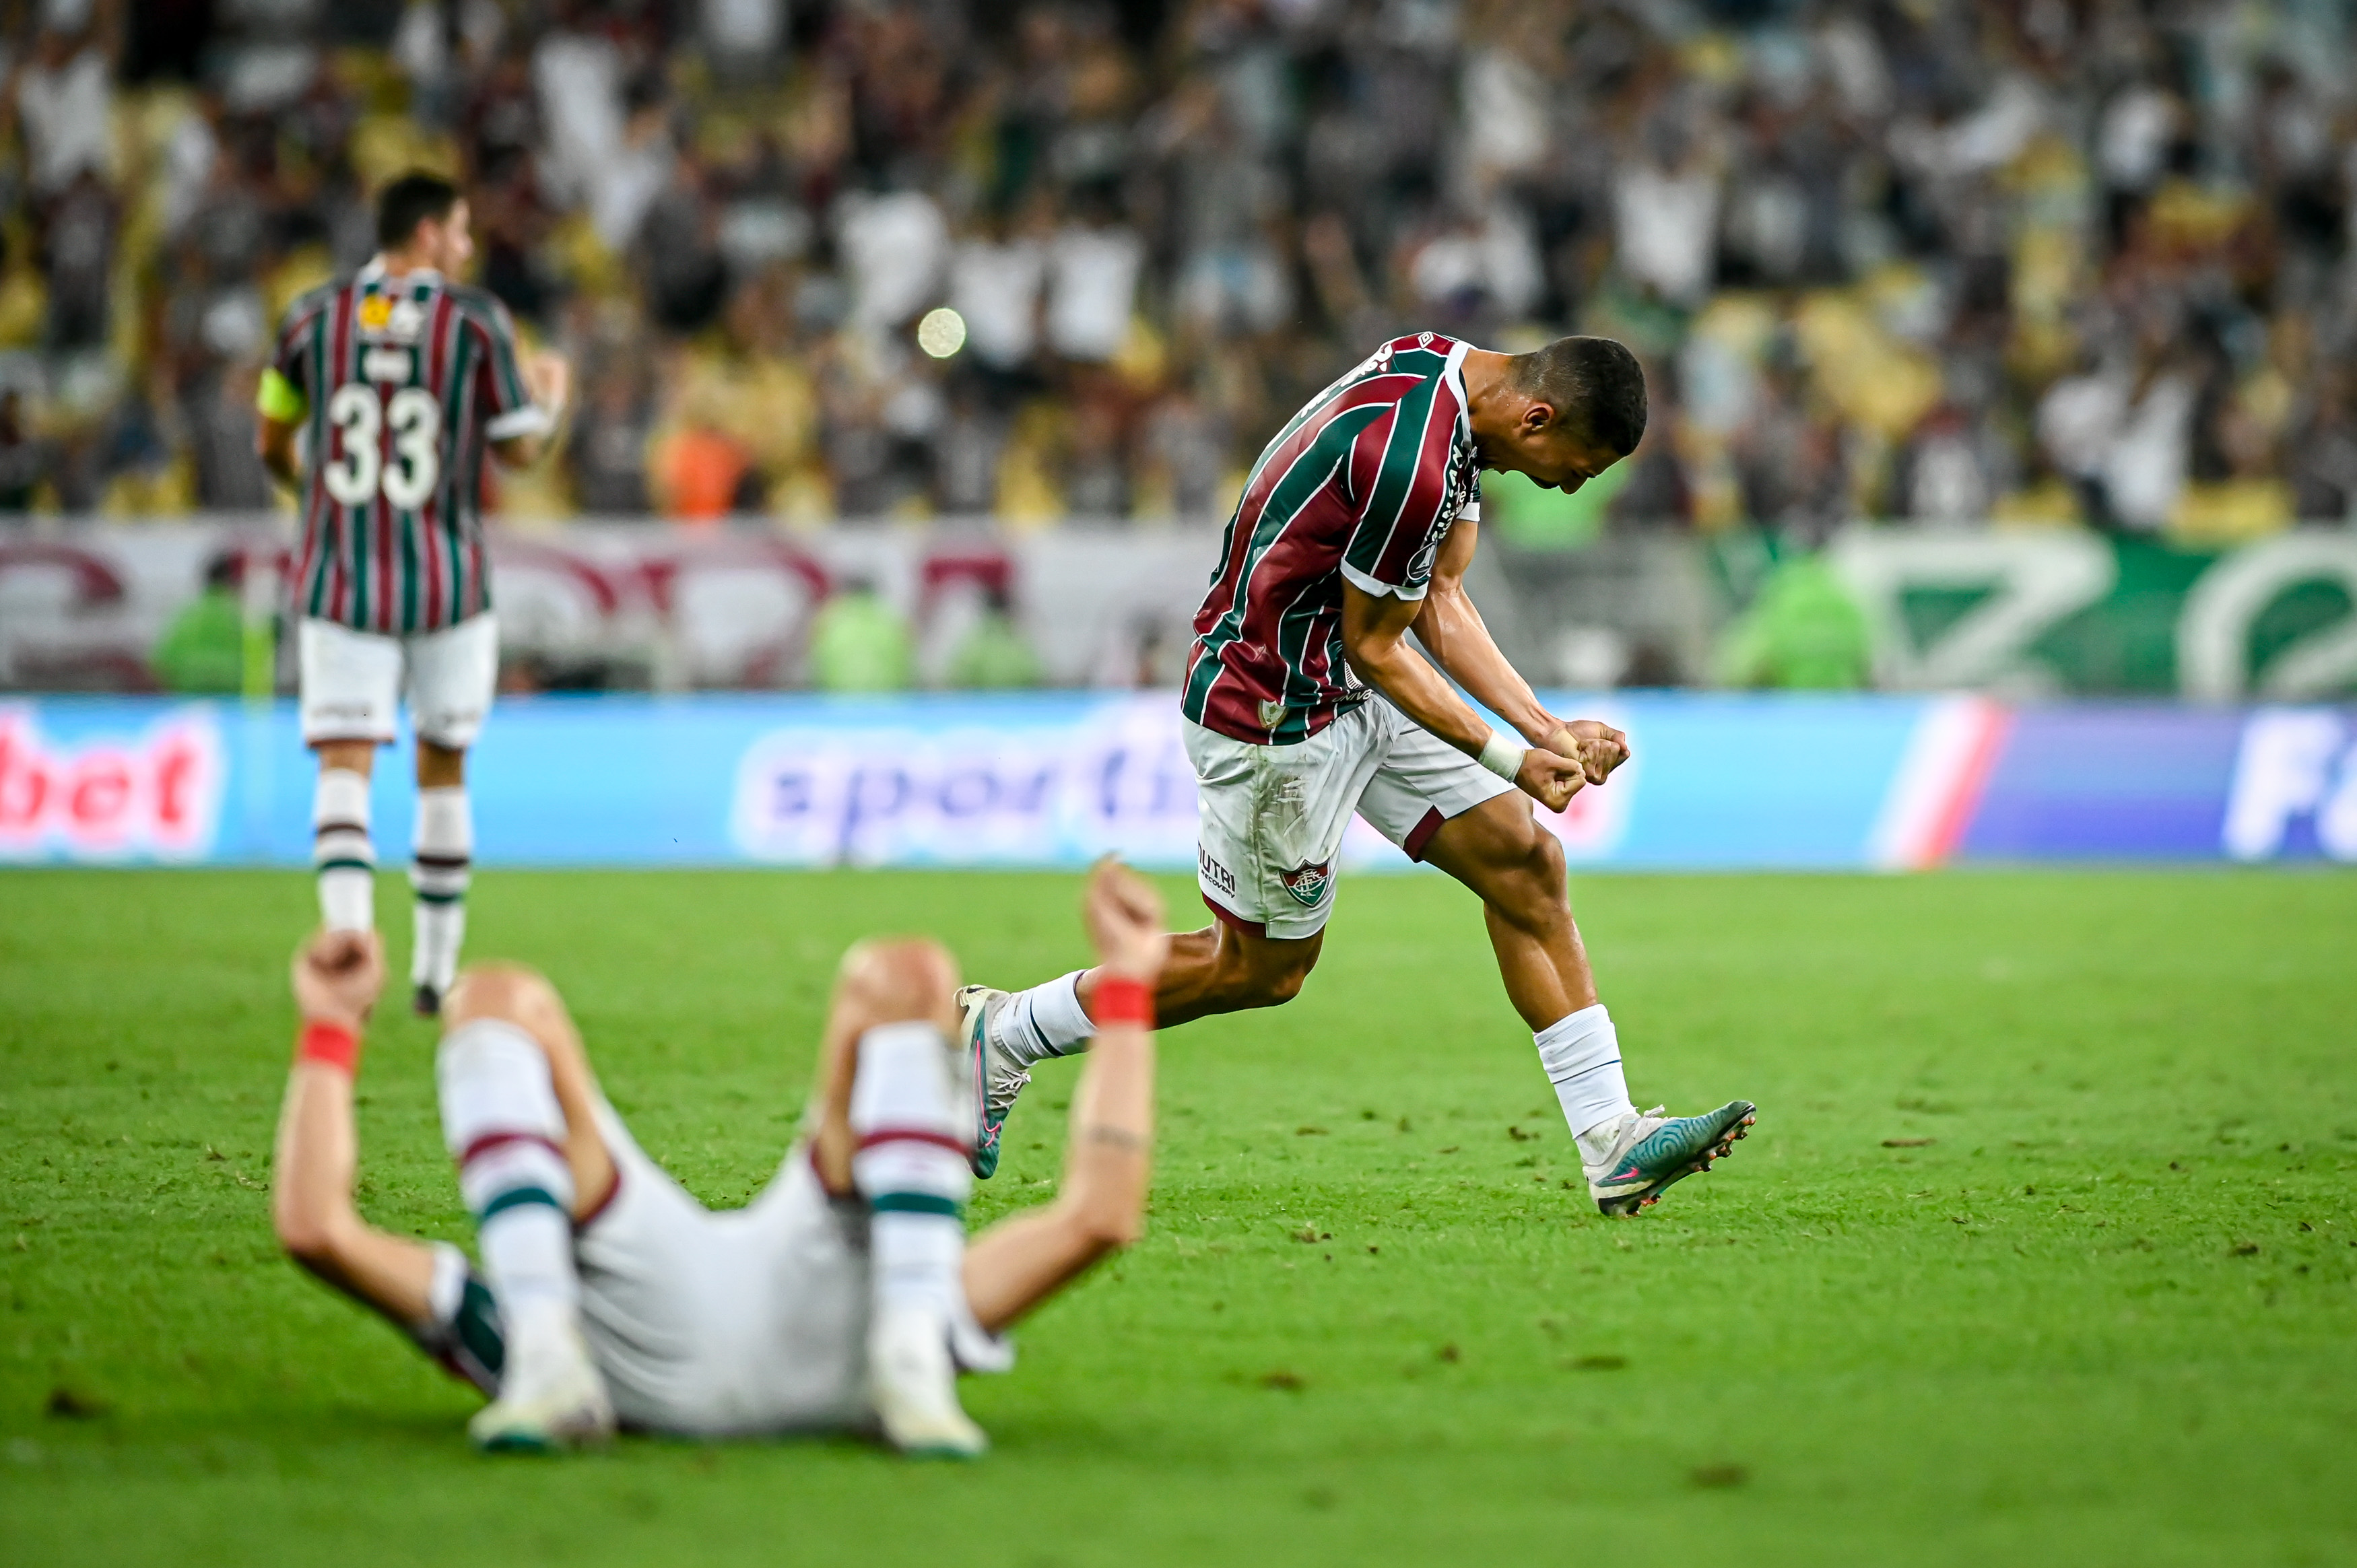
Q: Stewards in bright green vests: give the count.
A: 5